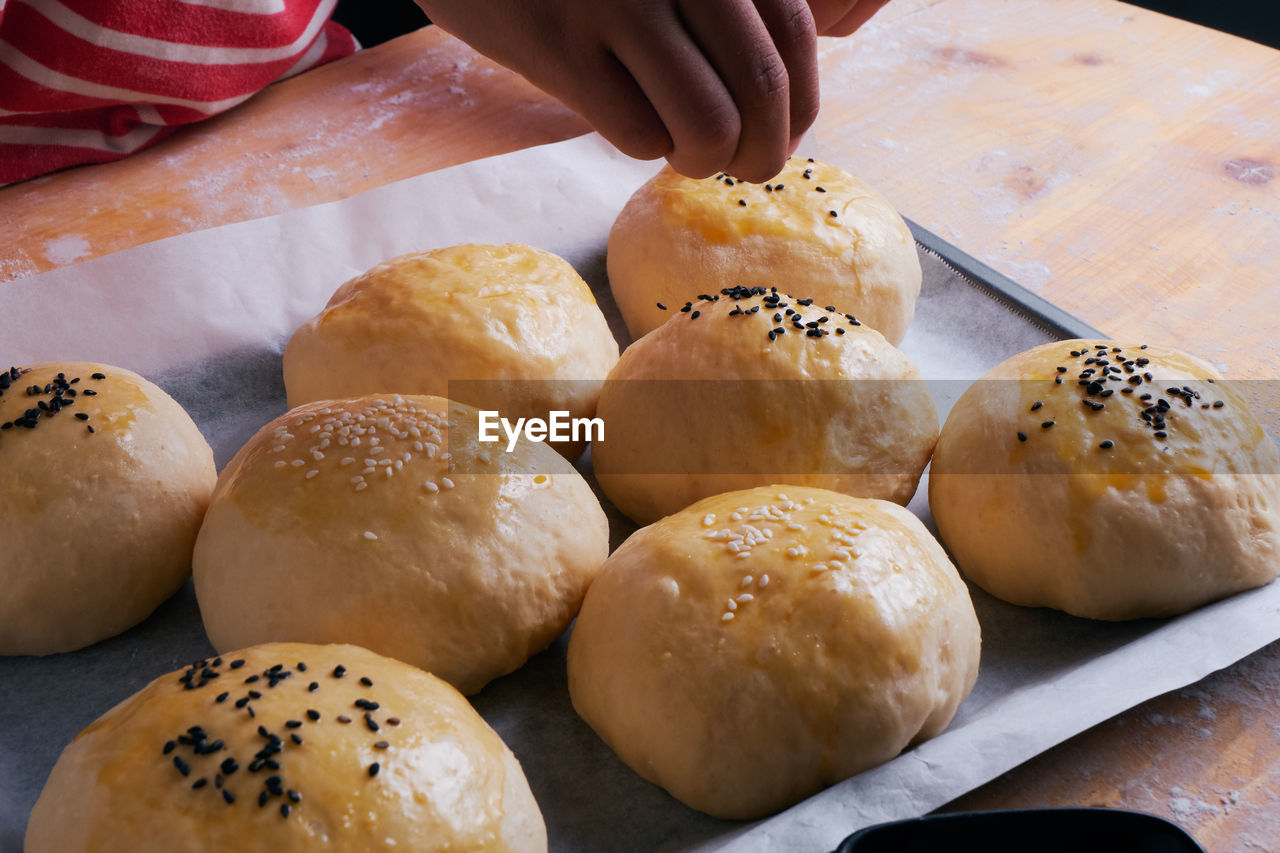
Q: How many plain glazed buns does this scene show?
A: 1